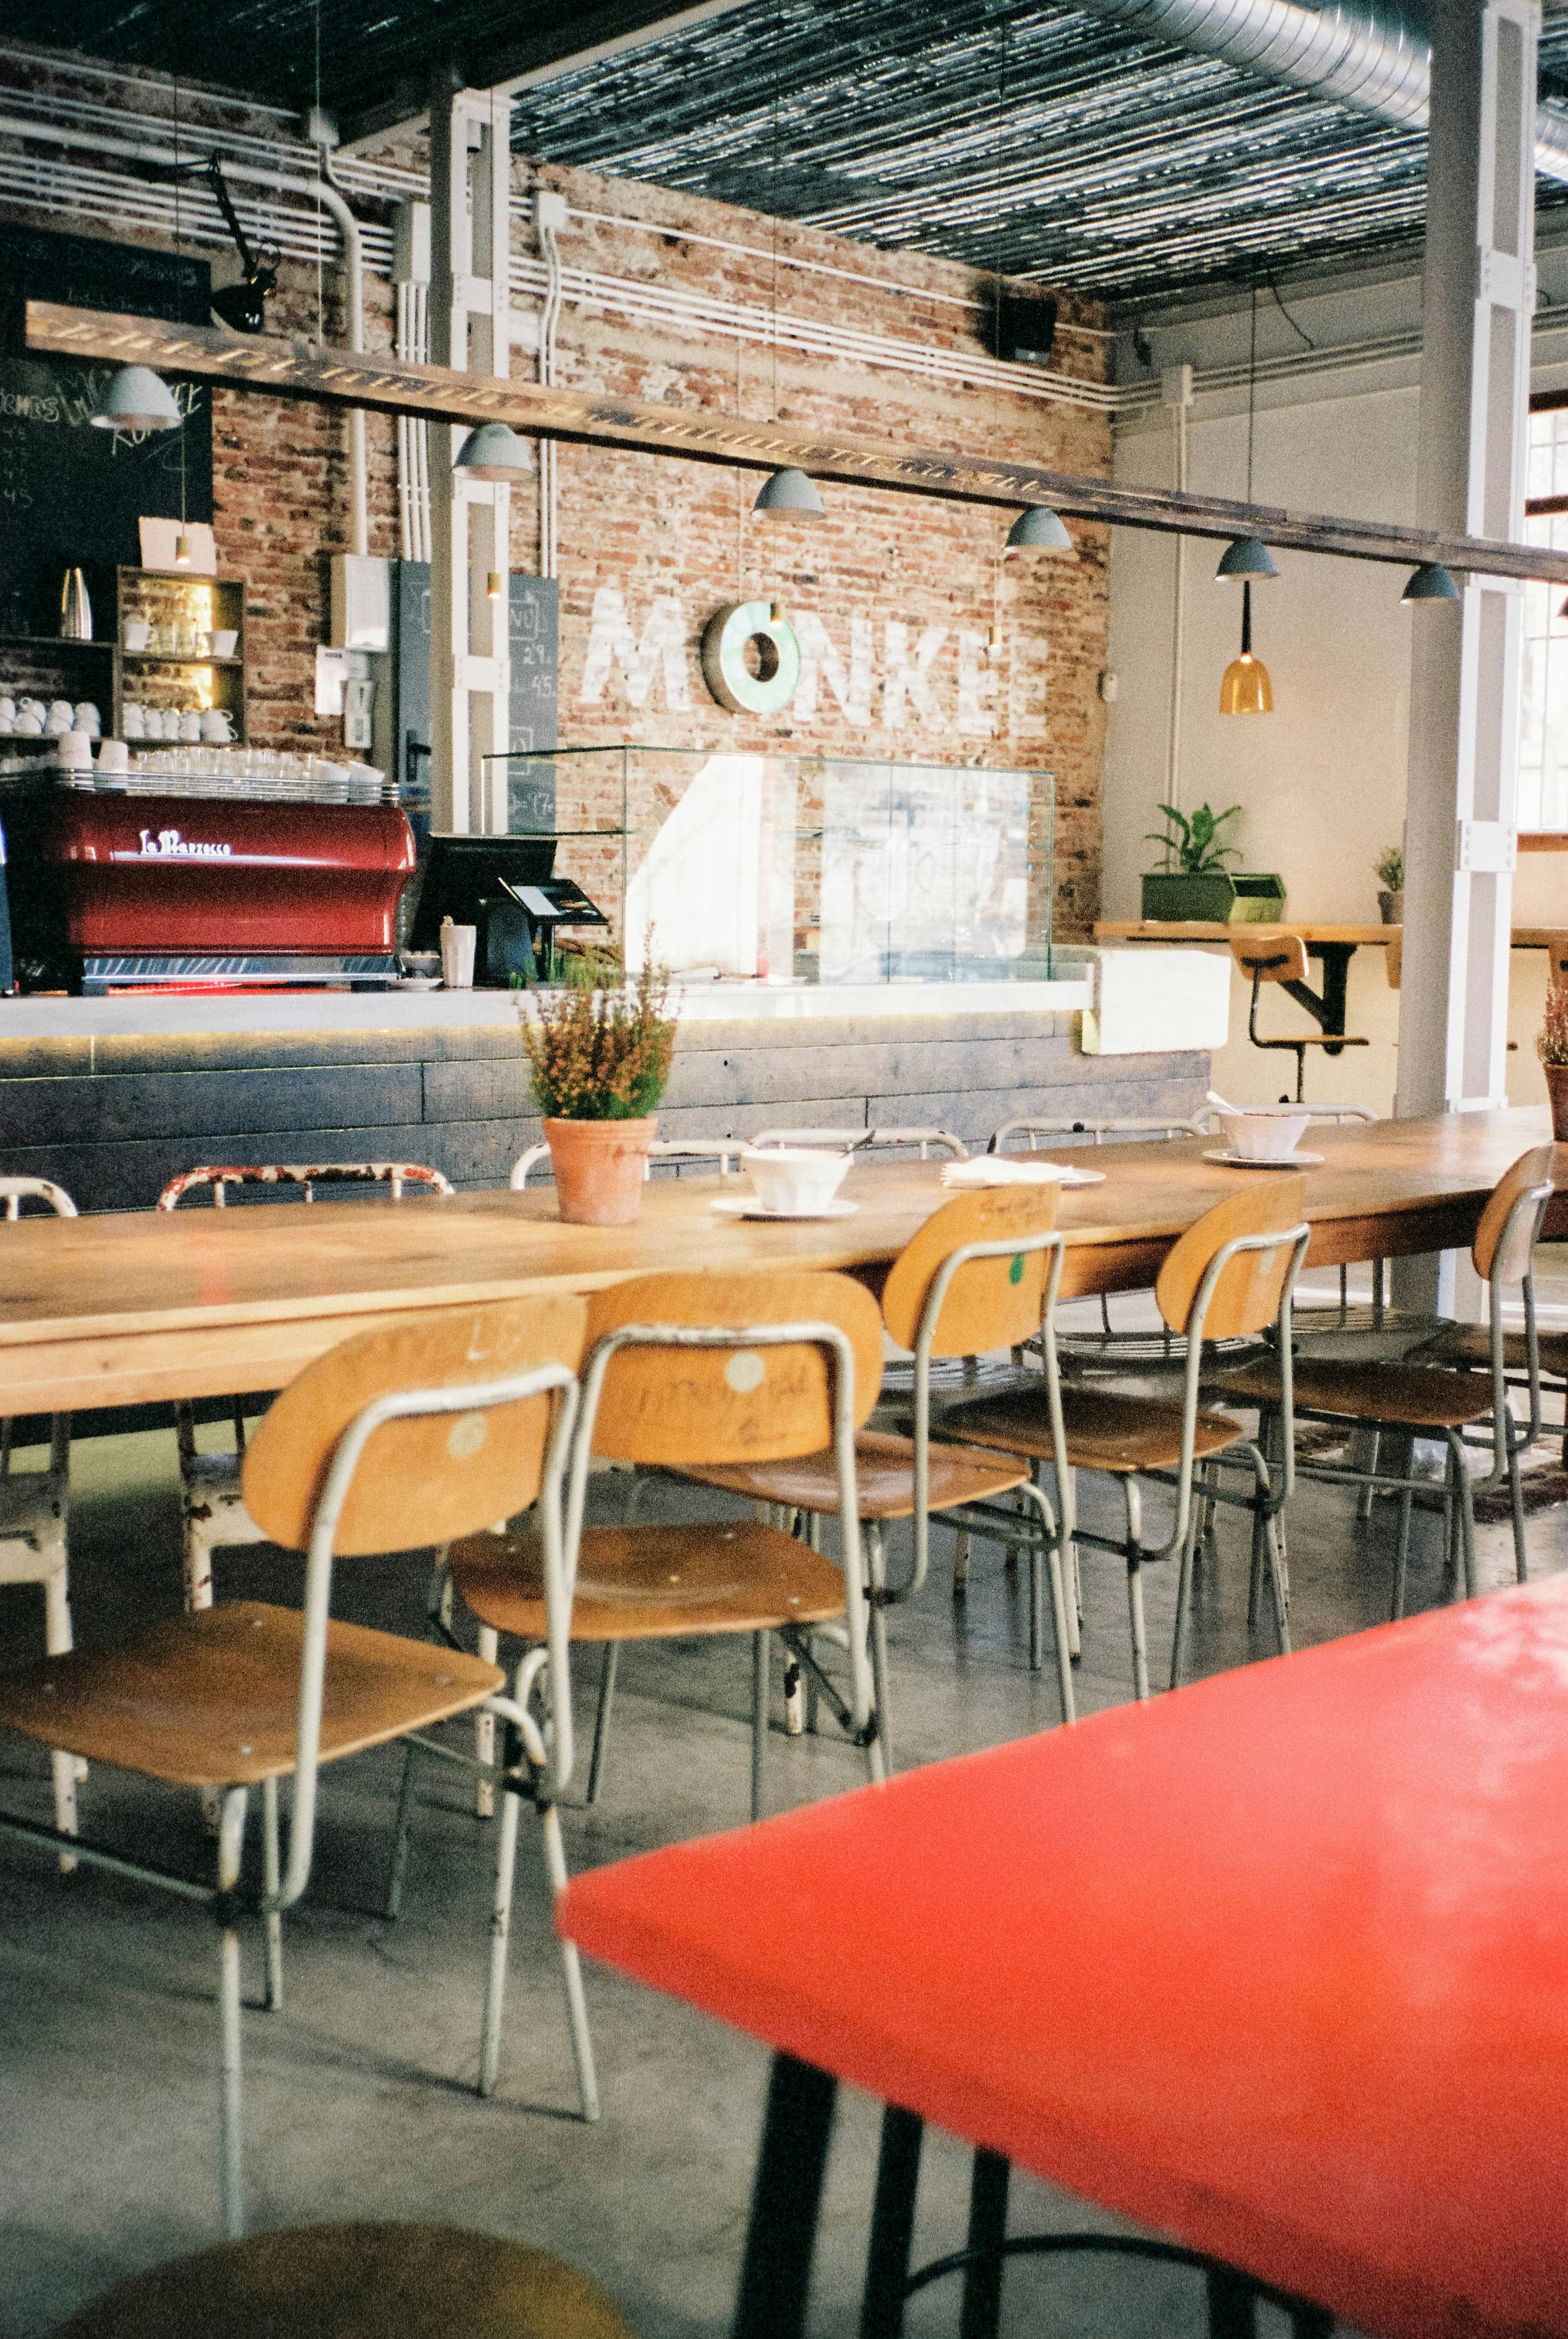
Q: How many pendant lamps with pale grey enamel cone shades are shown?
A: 6